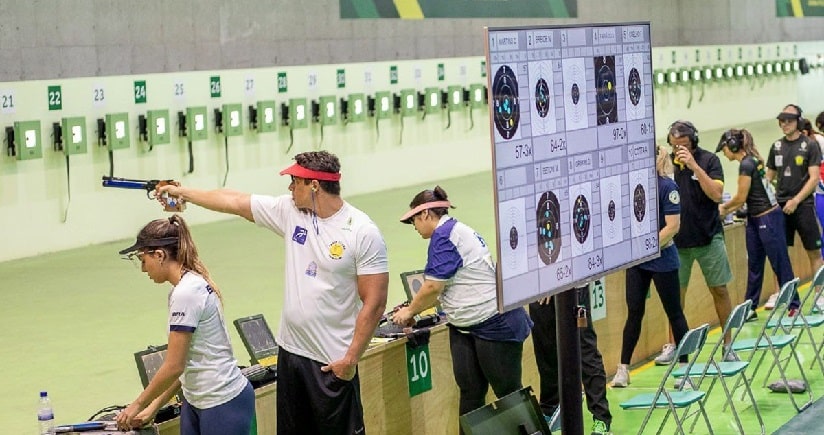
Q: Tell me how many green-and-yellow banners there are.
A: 2